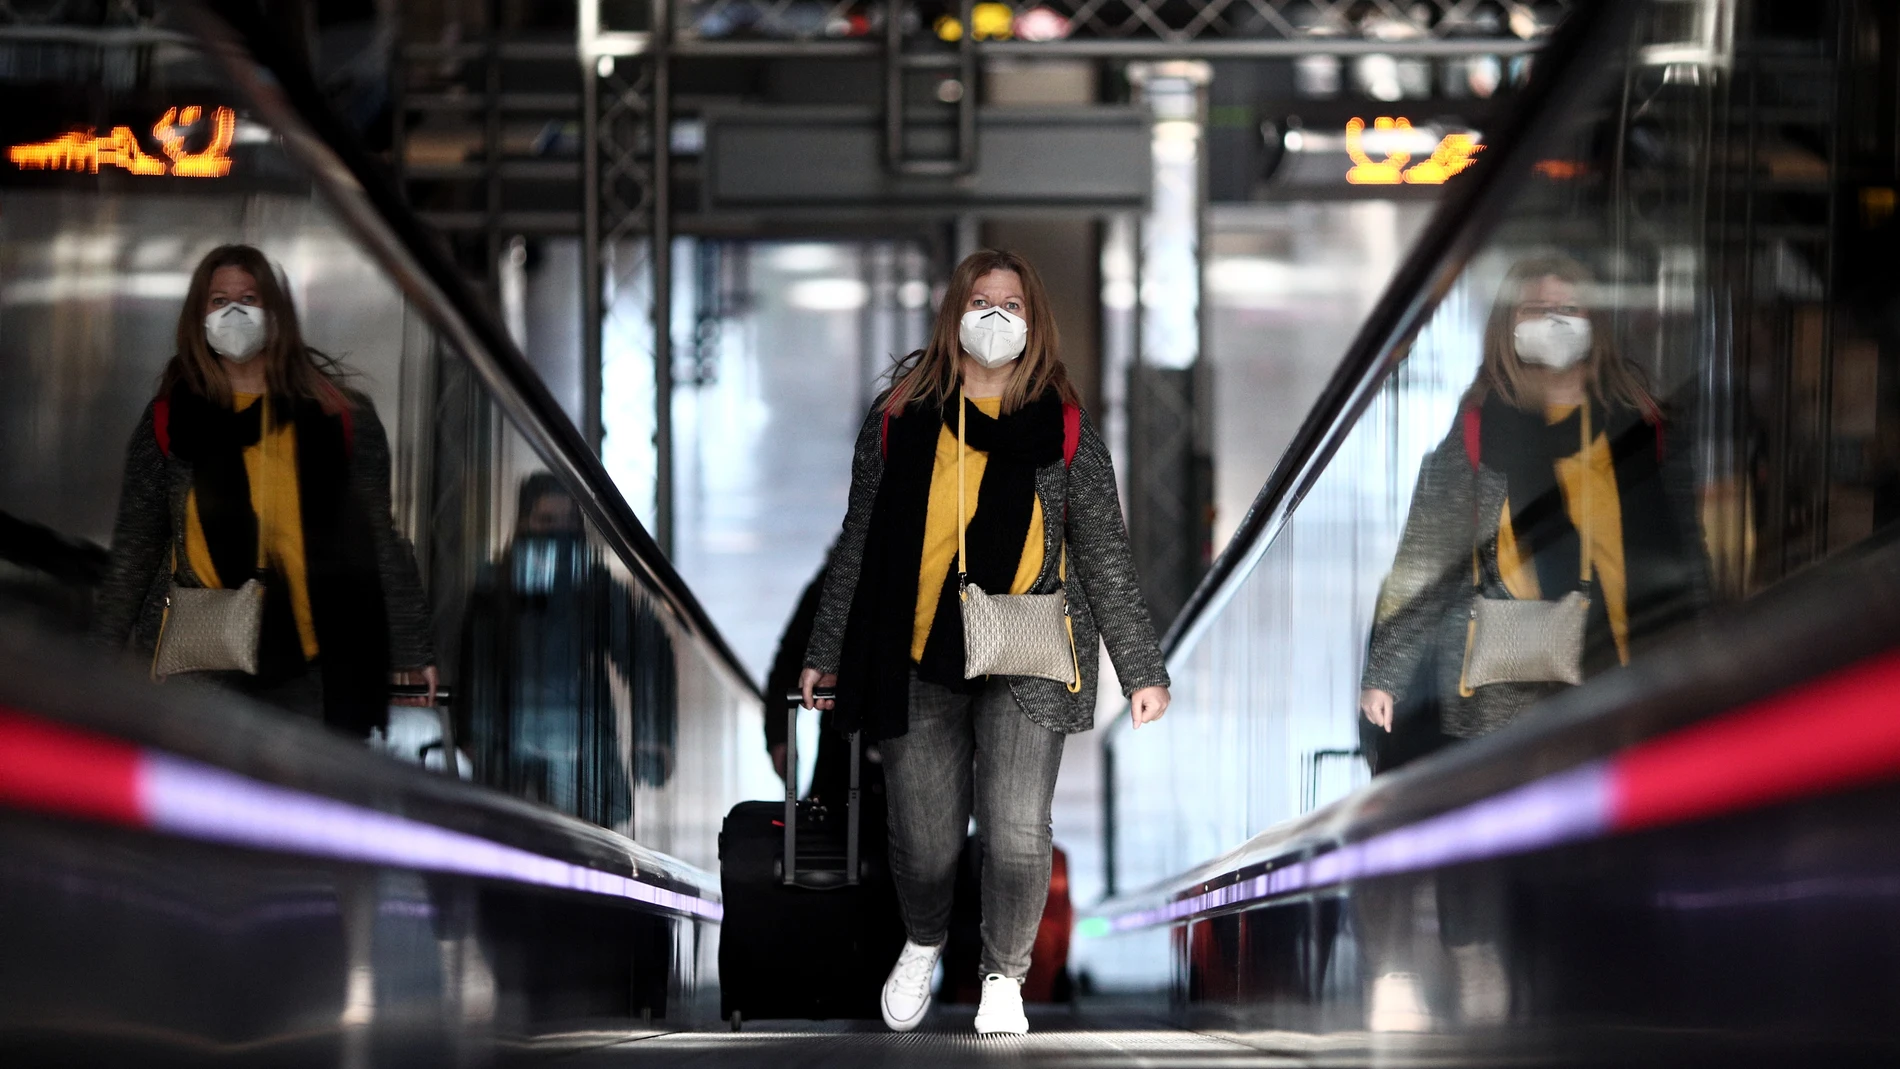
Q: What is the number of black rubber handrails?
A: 2